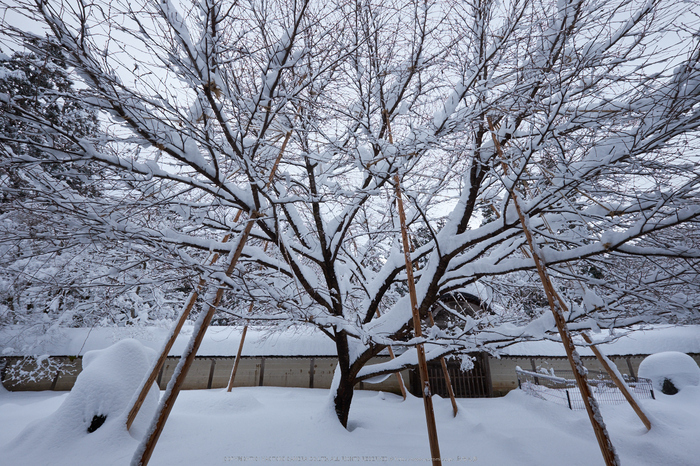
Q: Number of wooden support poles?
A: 8